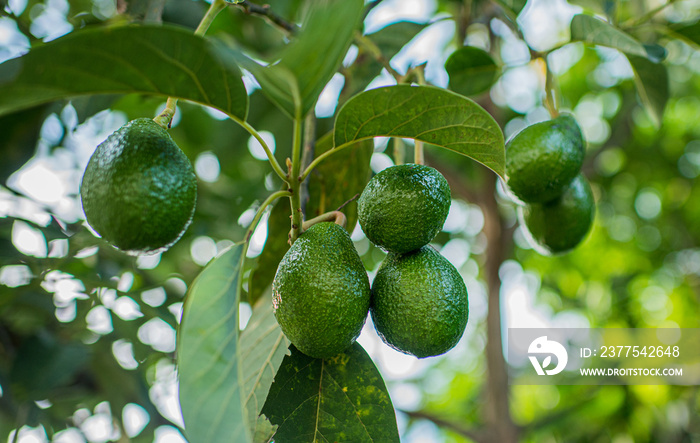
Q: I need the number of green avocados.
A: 6